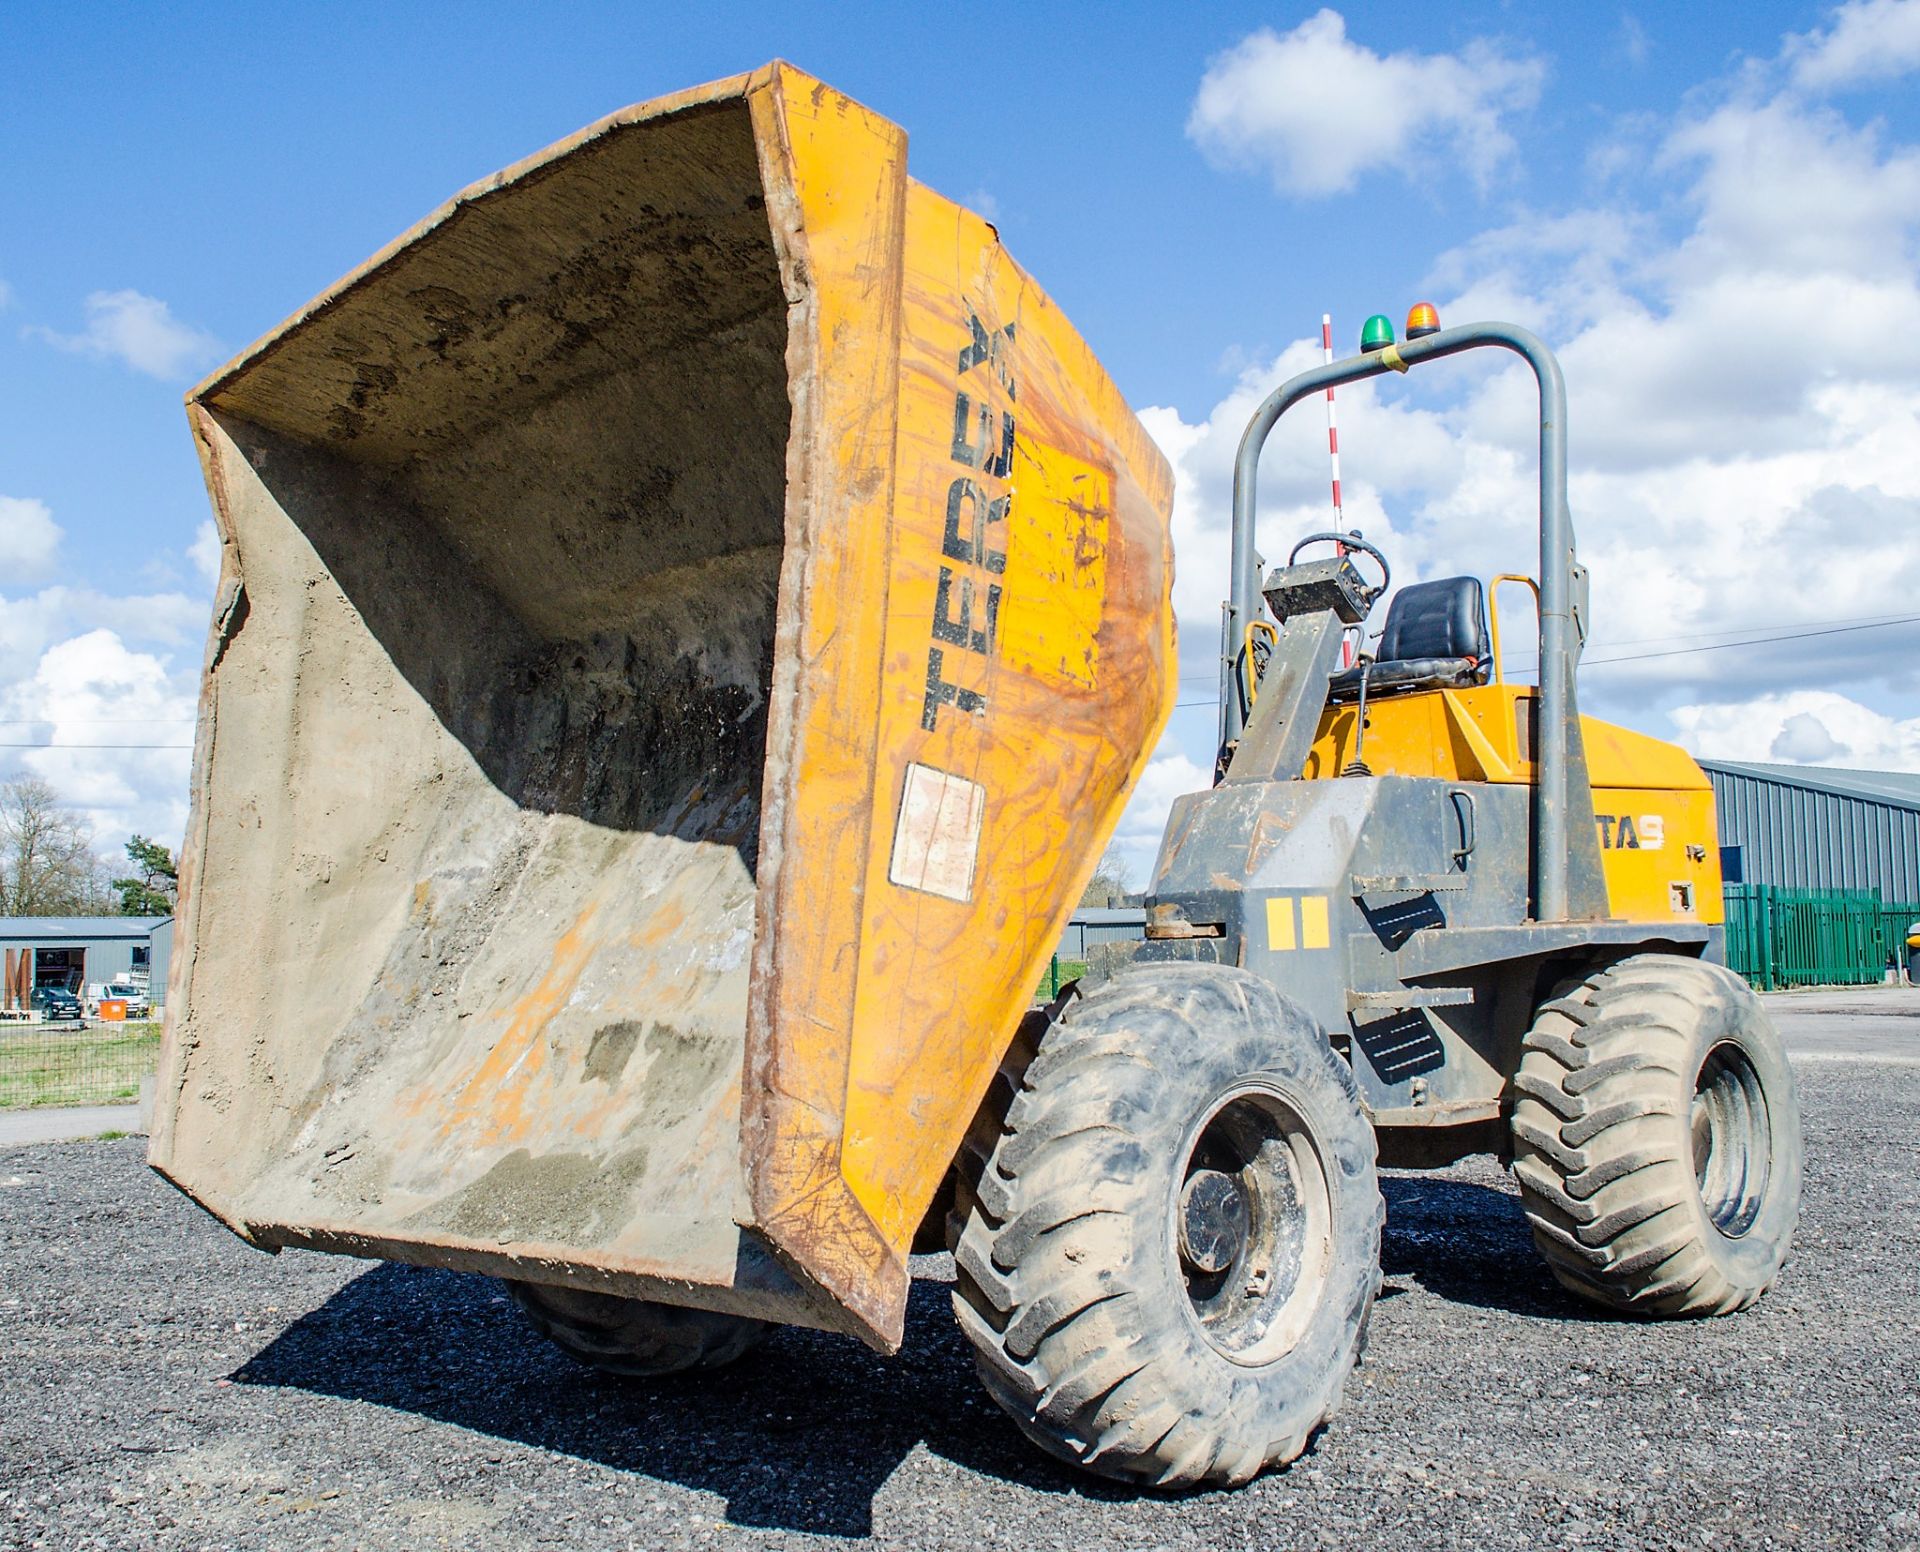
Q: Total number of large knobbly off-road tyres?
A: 3